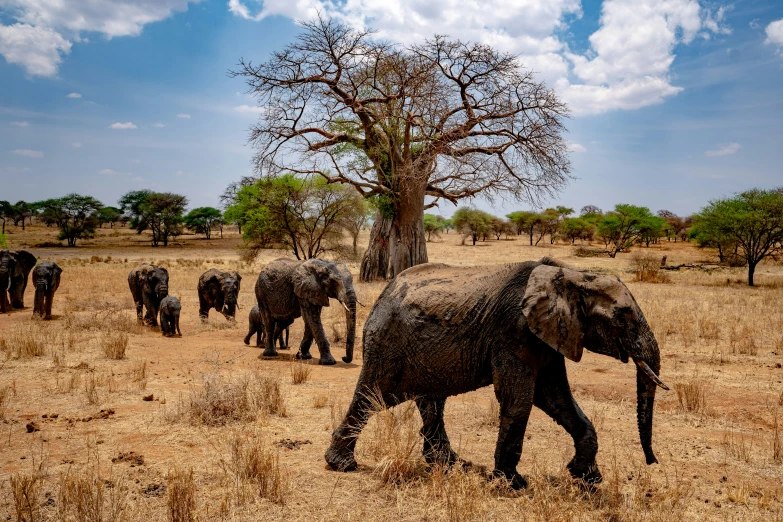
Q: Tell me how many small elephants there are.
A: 2